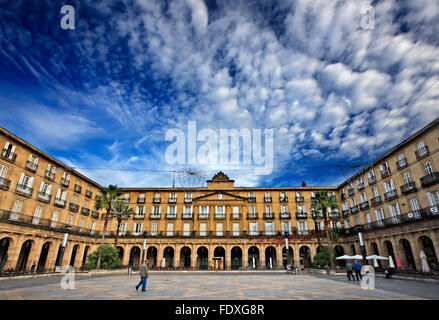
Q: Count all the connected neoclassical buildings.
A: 3